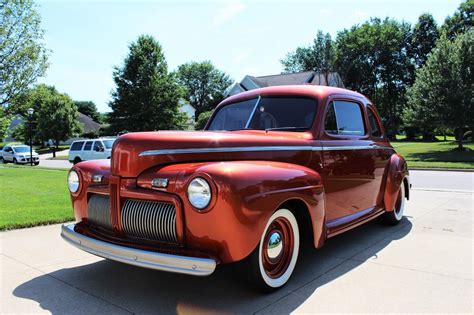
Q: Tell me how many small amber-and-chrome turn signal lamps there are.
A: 2